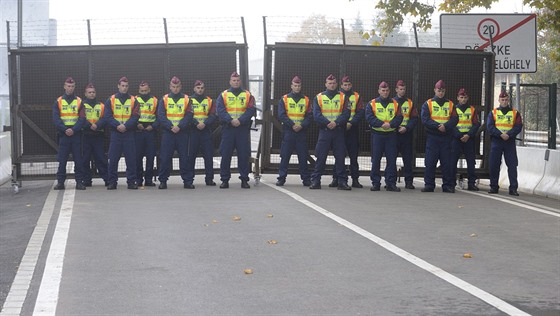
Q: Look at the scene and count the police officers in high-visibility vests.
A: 15